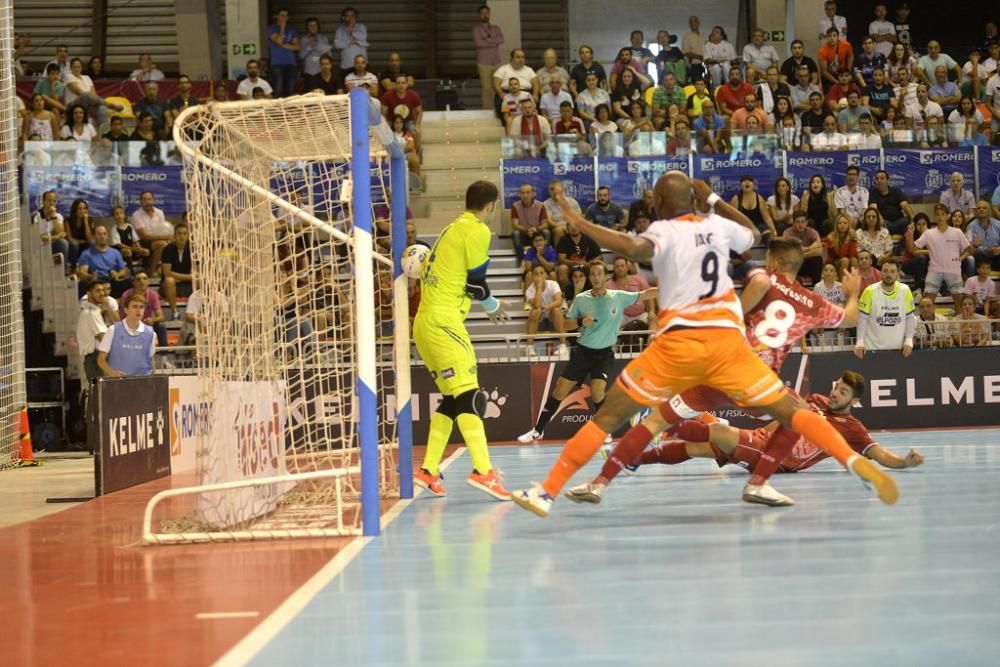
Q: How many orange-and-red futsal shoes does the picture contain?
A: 2